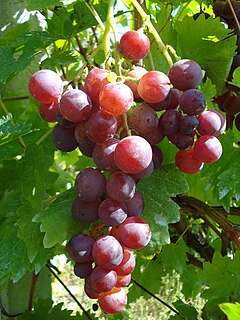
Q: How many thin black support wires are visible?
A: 2